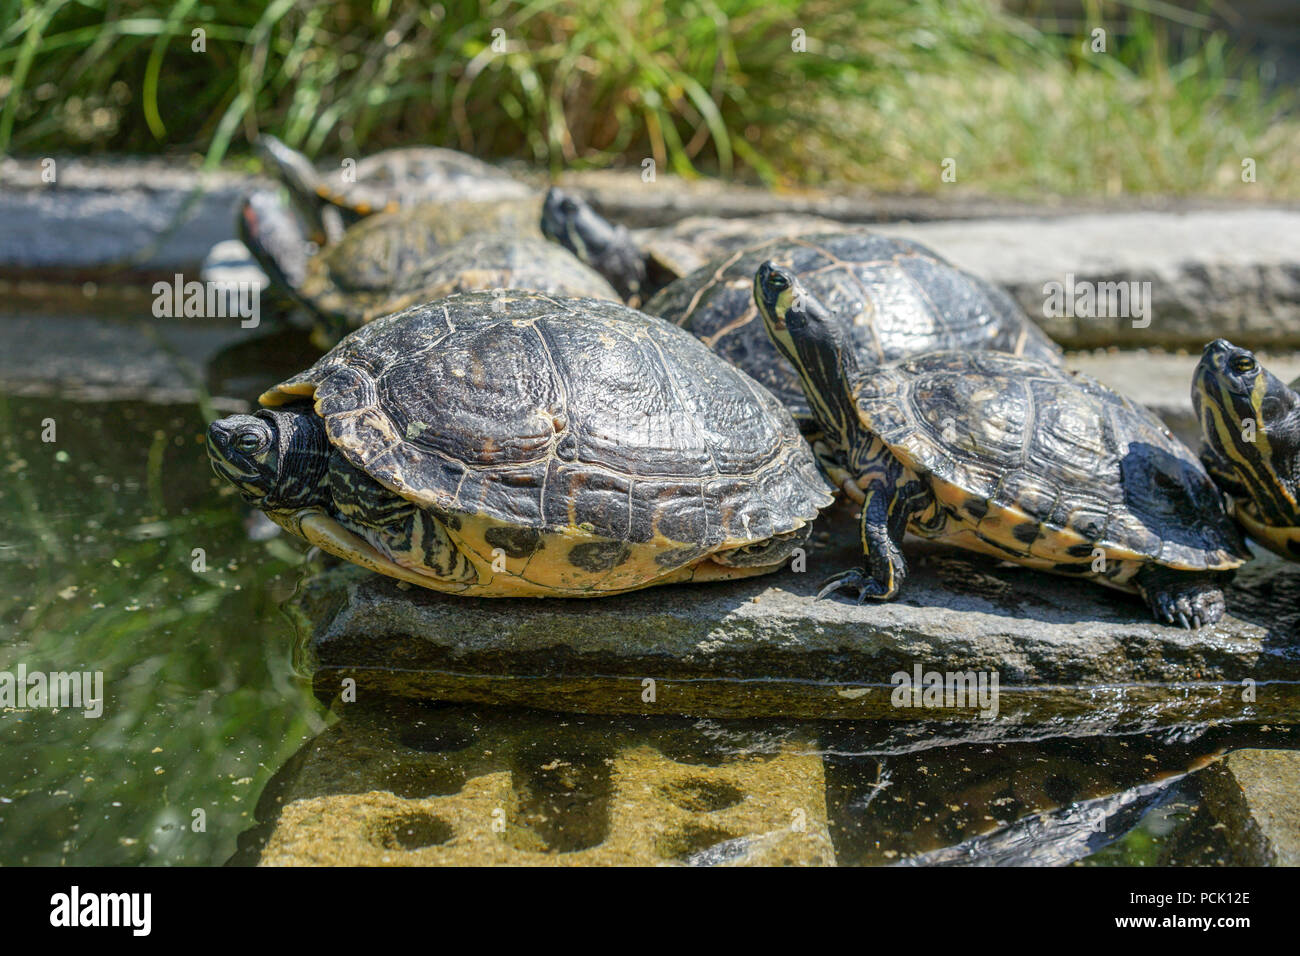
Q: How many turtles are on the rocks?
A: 8